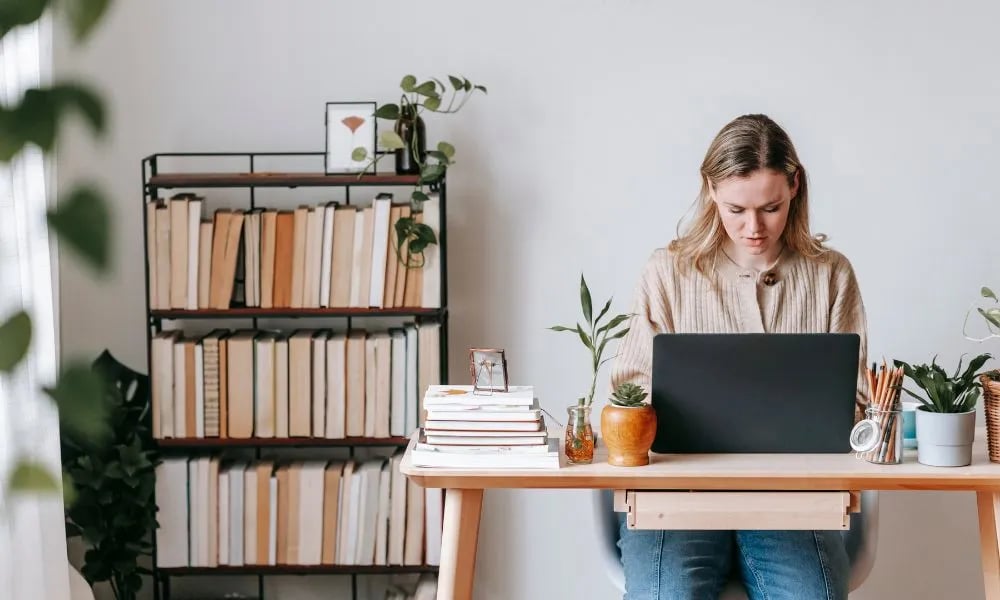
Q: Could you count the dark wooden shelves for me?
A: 4